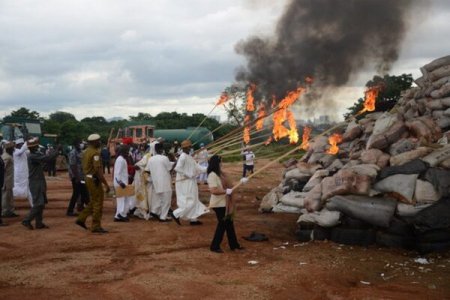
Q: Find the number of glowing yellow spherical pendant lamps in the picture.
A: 0